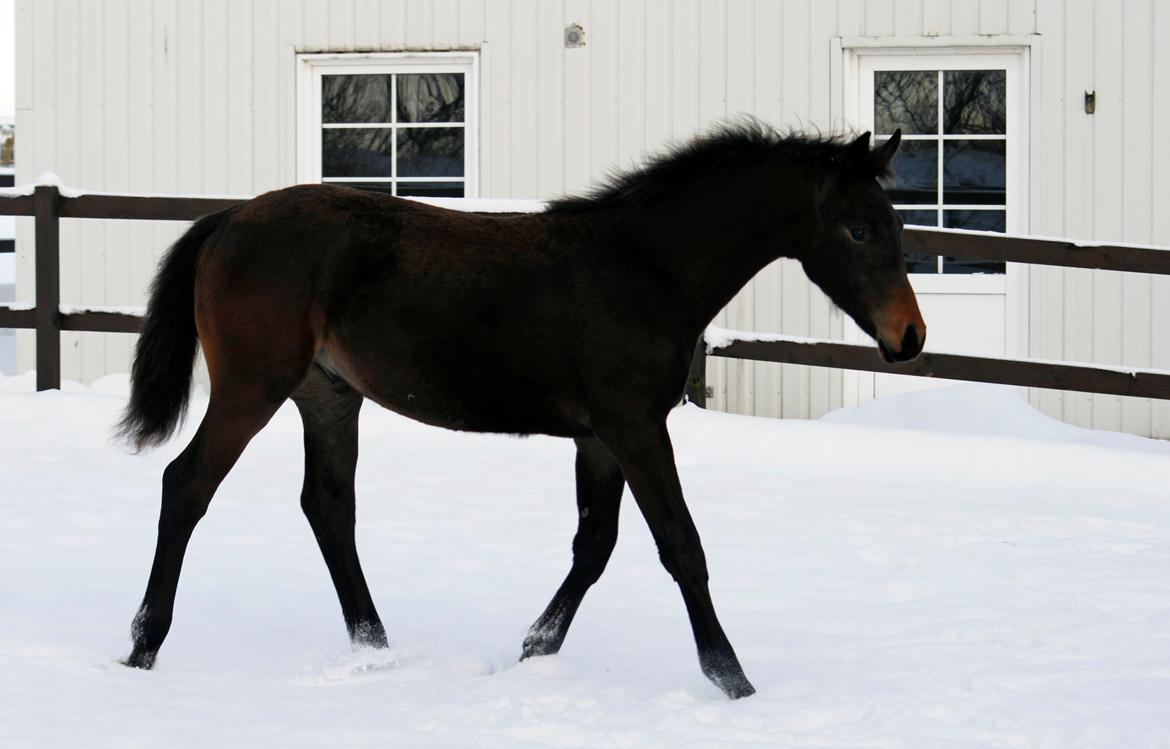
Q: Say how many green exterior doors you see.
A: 0